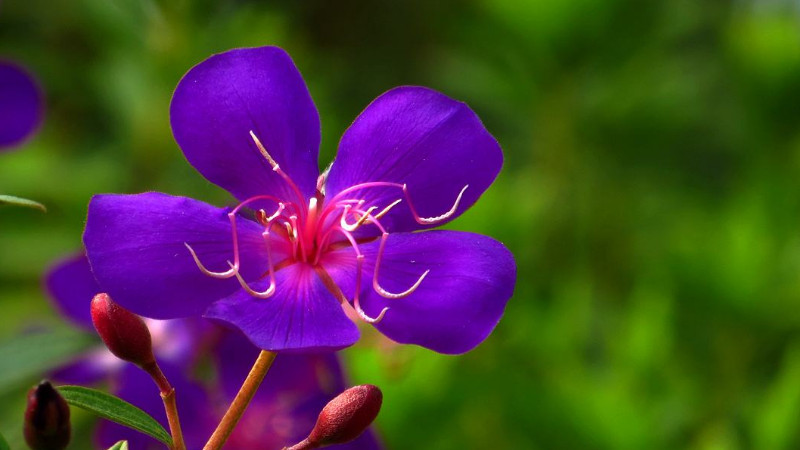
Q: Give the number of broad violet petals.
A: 5